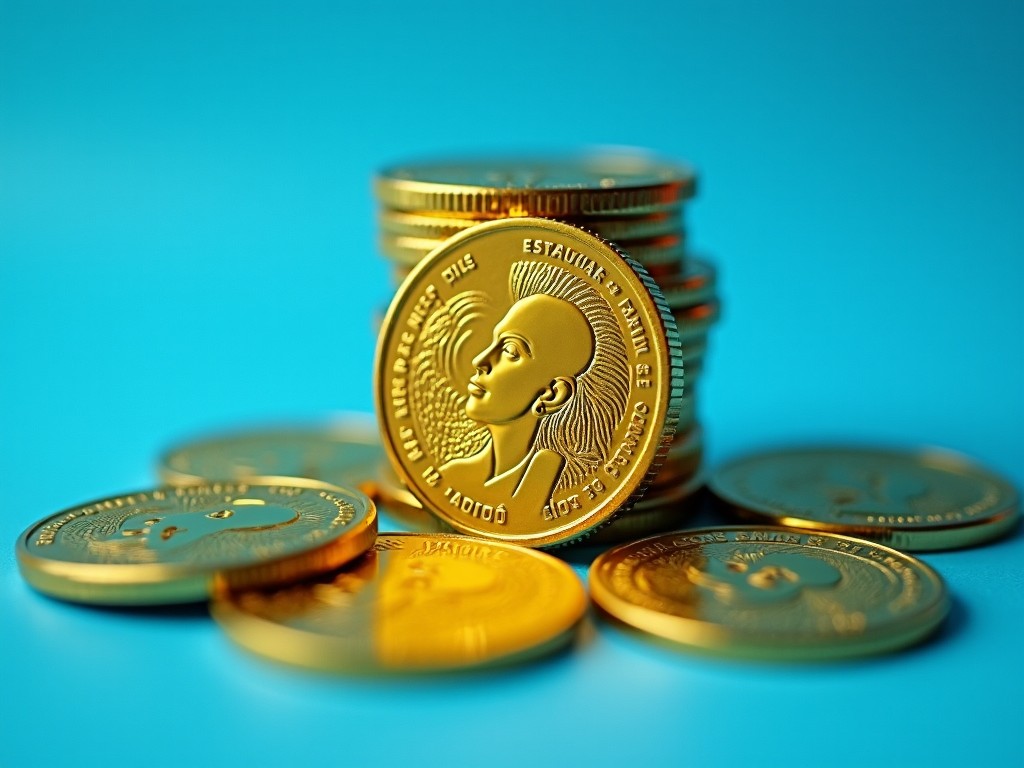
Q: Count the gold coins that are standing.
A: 1